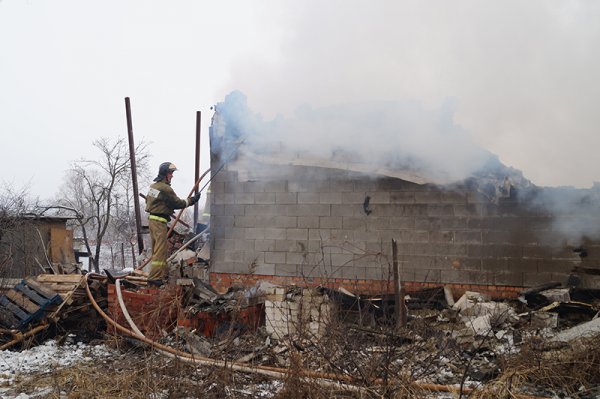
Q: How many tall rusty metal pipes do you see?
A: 2